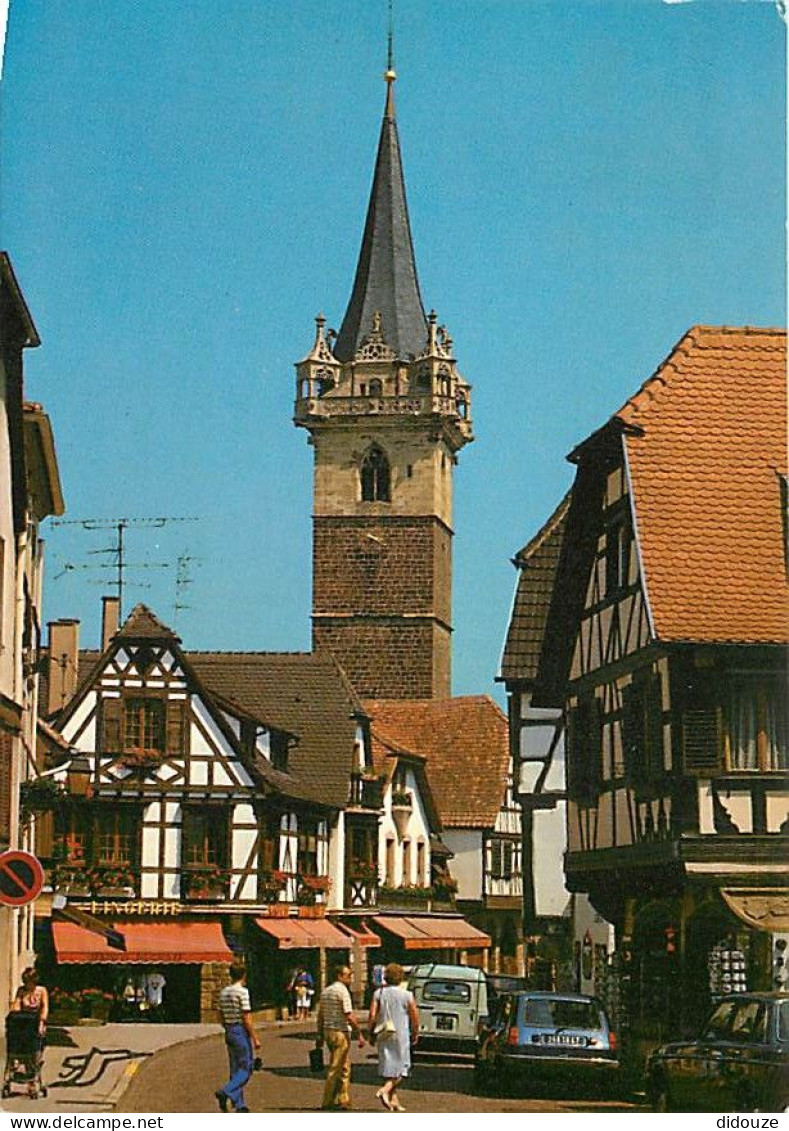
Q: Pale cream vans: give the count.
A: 1